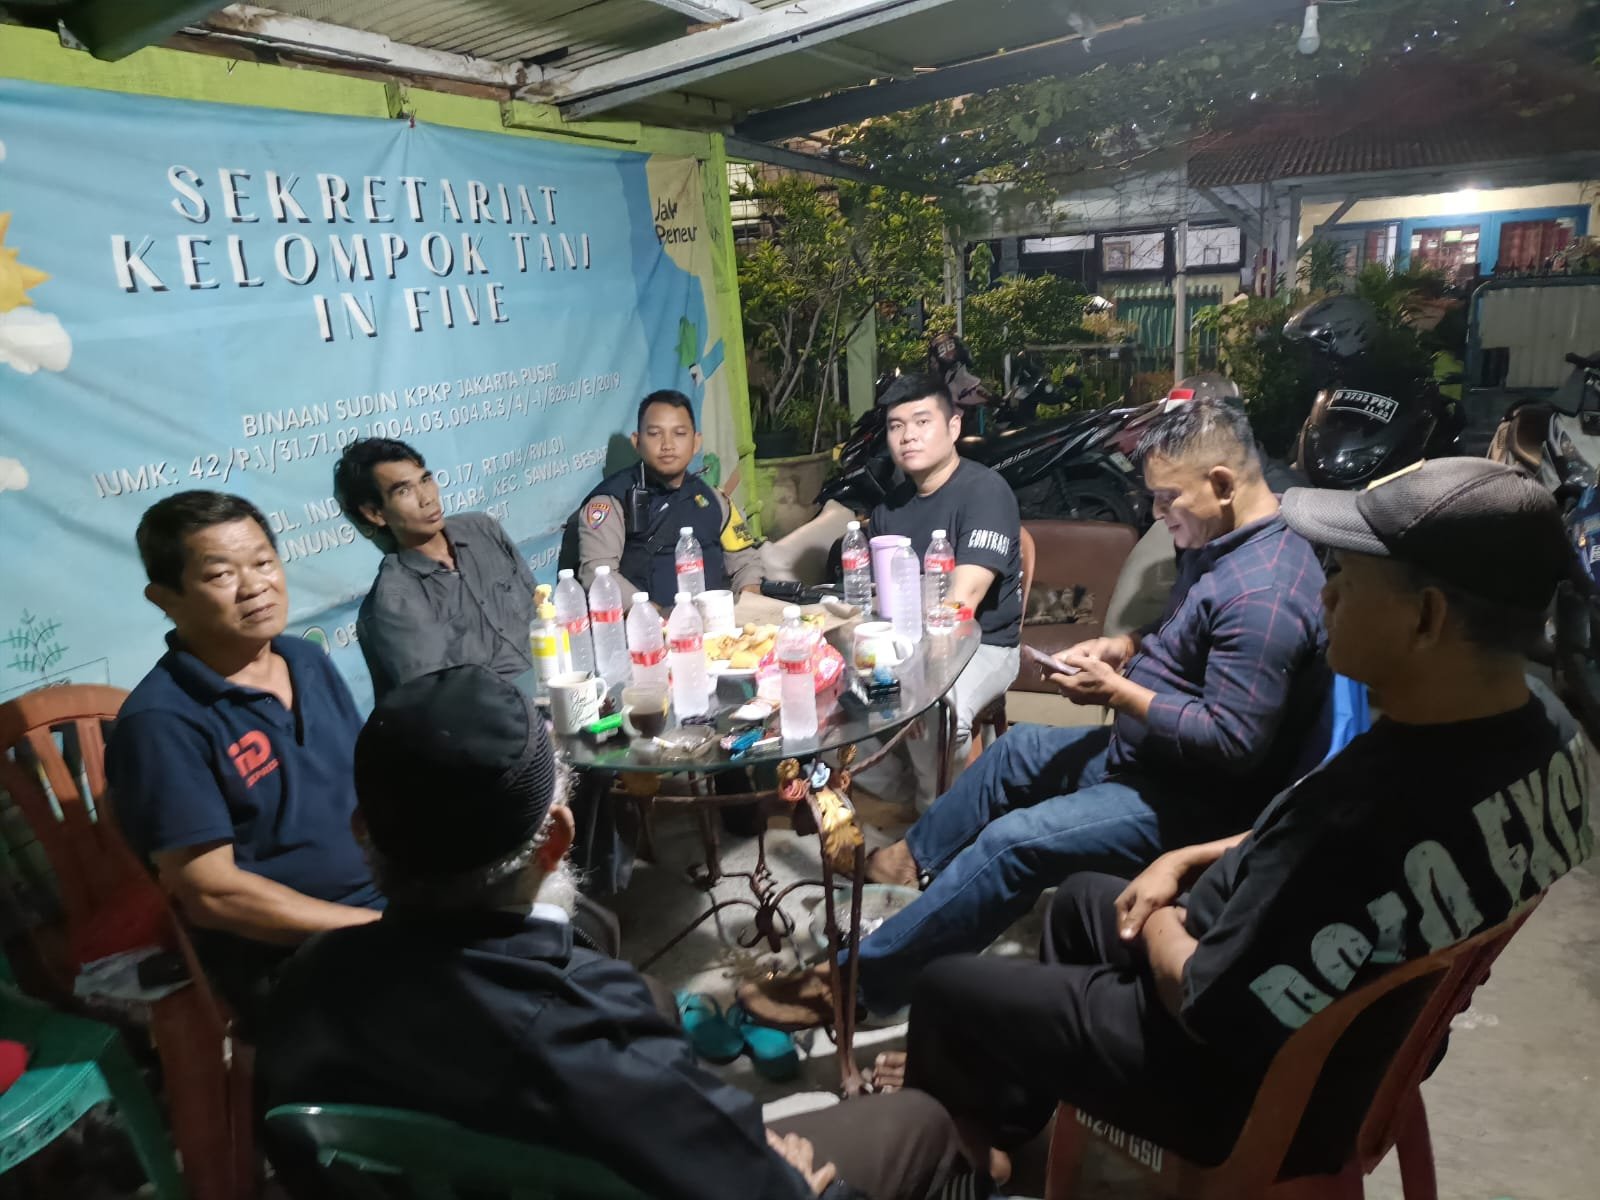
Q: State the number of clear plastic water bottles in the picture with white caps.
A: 9